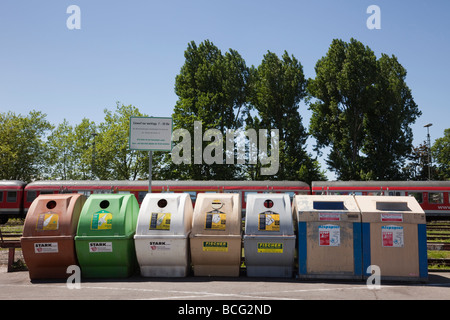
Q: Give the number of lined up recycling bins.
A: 7